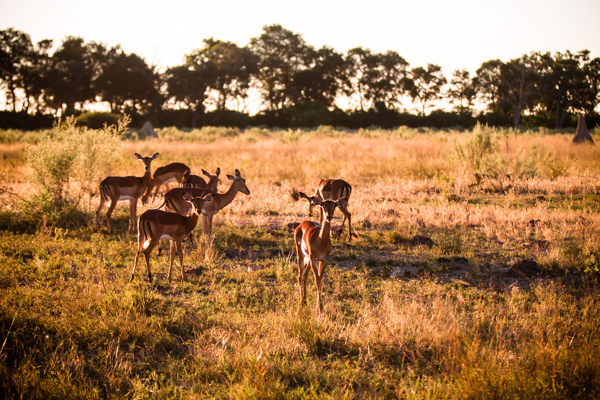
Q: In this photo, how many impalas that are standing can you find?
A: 7